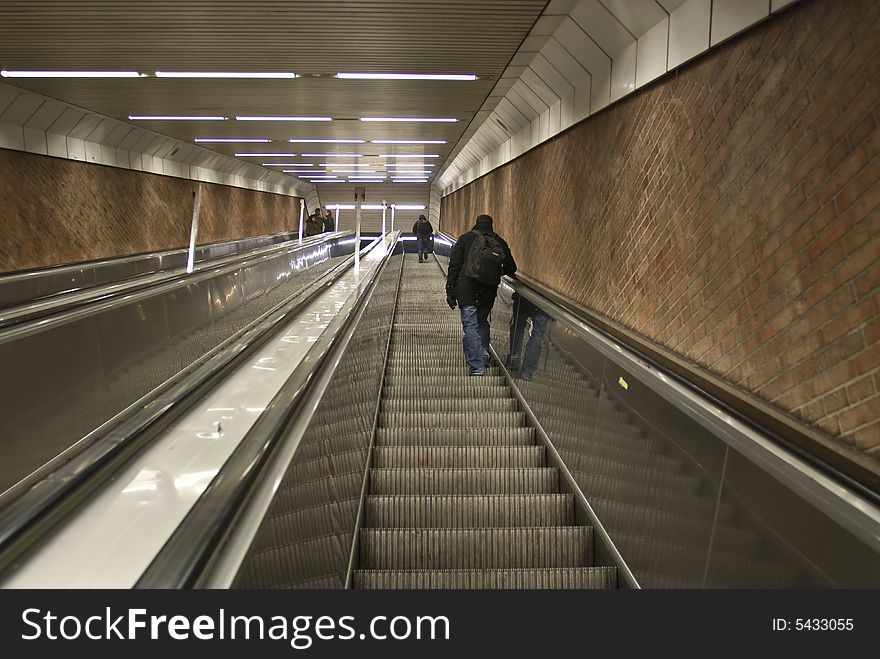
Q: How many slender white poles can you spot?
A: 6